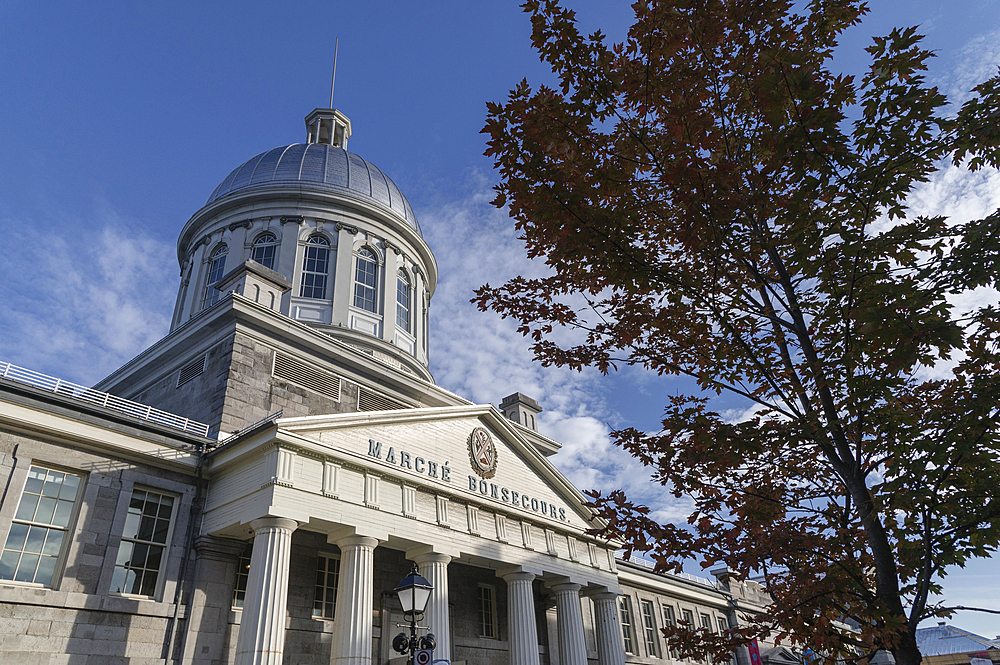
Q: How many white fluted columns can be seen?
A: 6